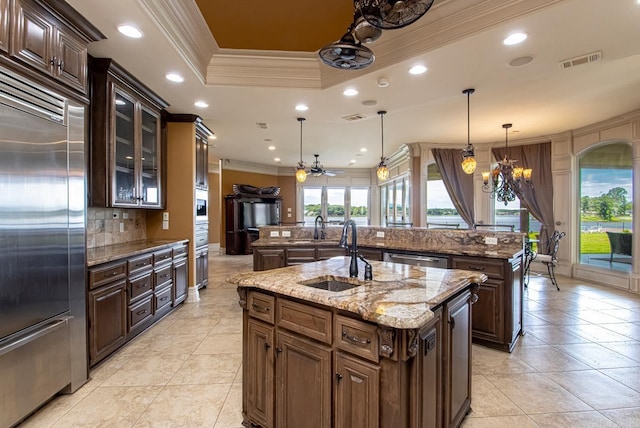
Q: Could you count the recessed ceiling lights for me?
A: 12